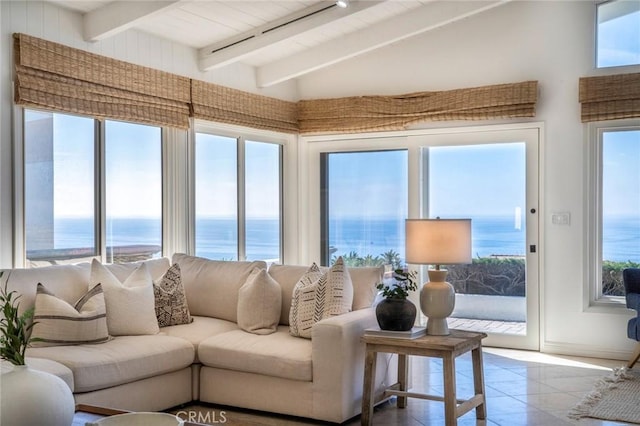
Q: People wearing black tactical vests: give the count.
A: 0